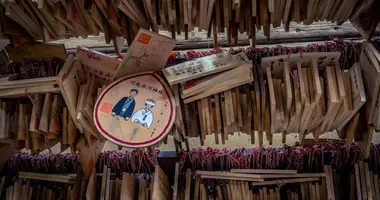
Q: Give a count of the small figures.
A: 2